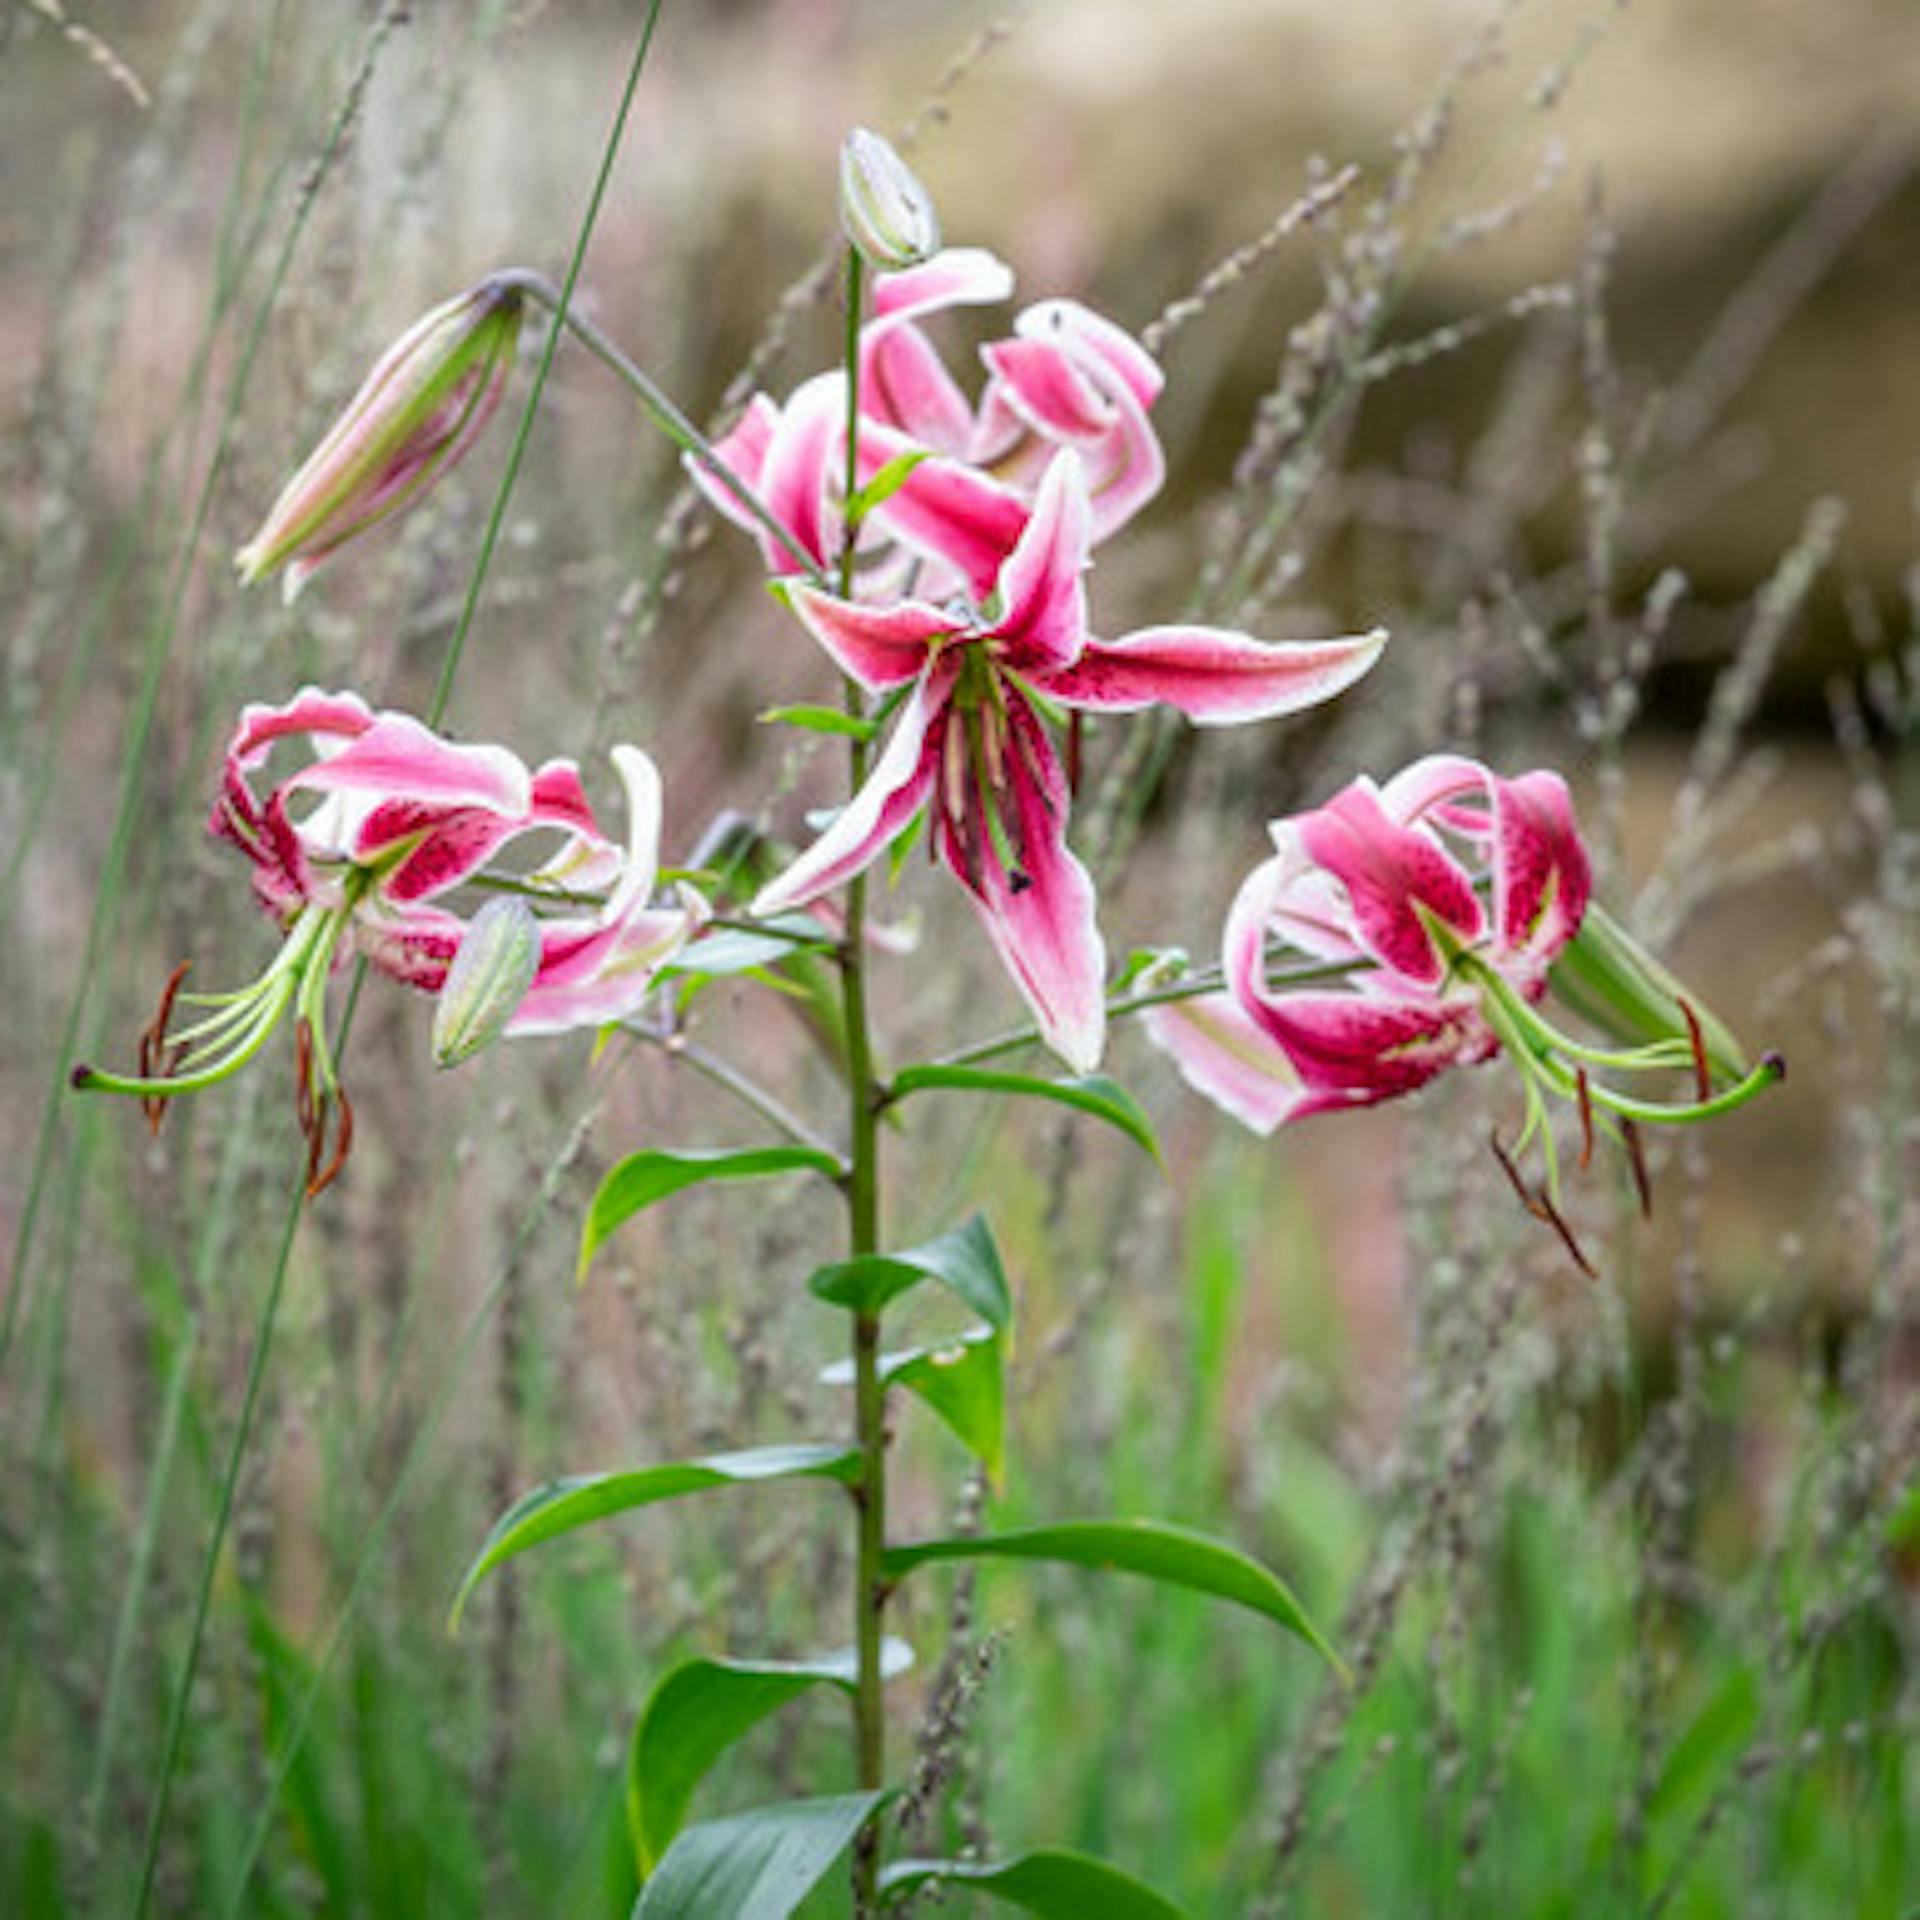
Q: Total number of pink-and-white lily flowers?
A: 4